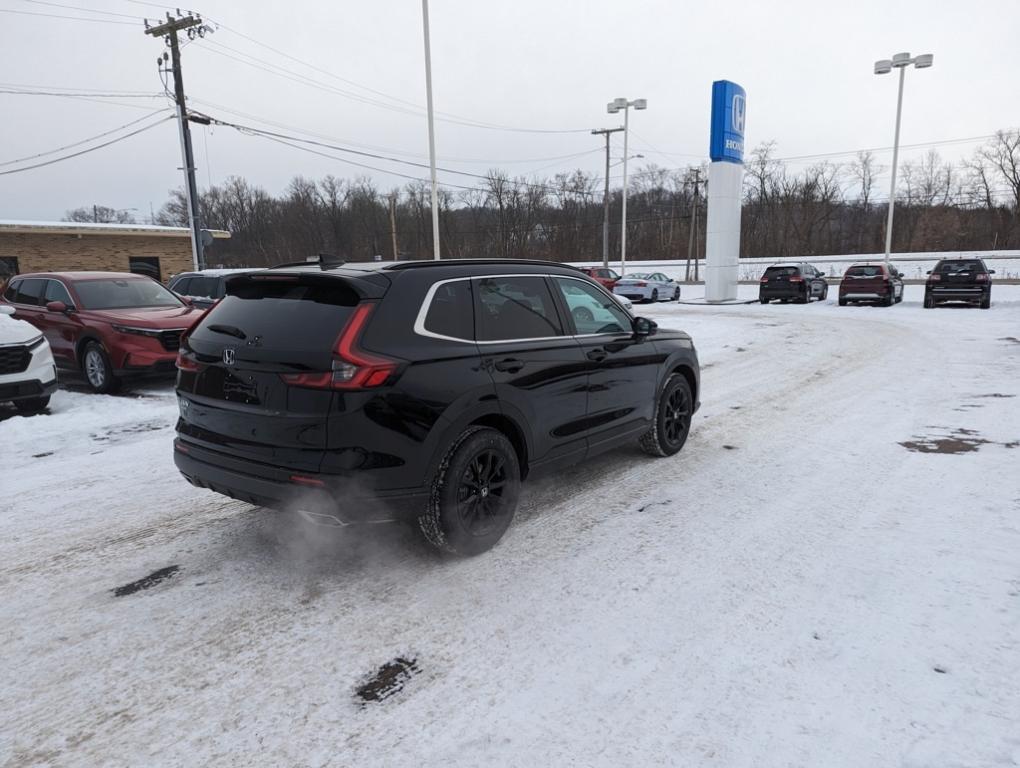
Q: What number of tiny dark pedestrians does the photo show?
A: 0